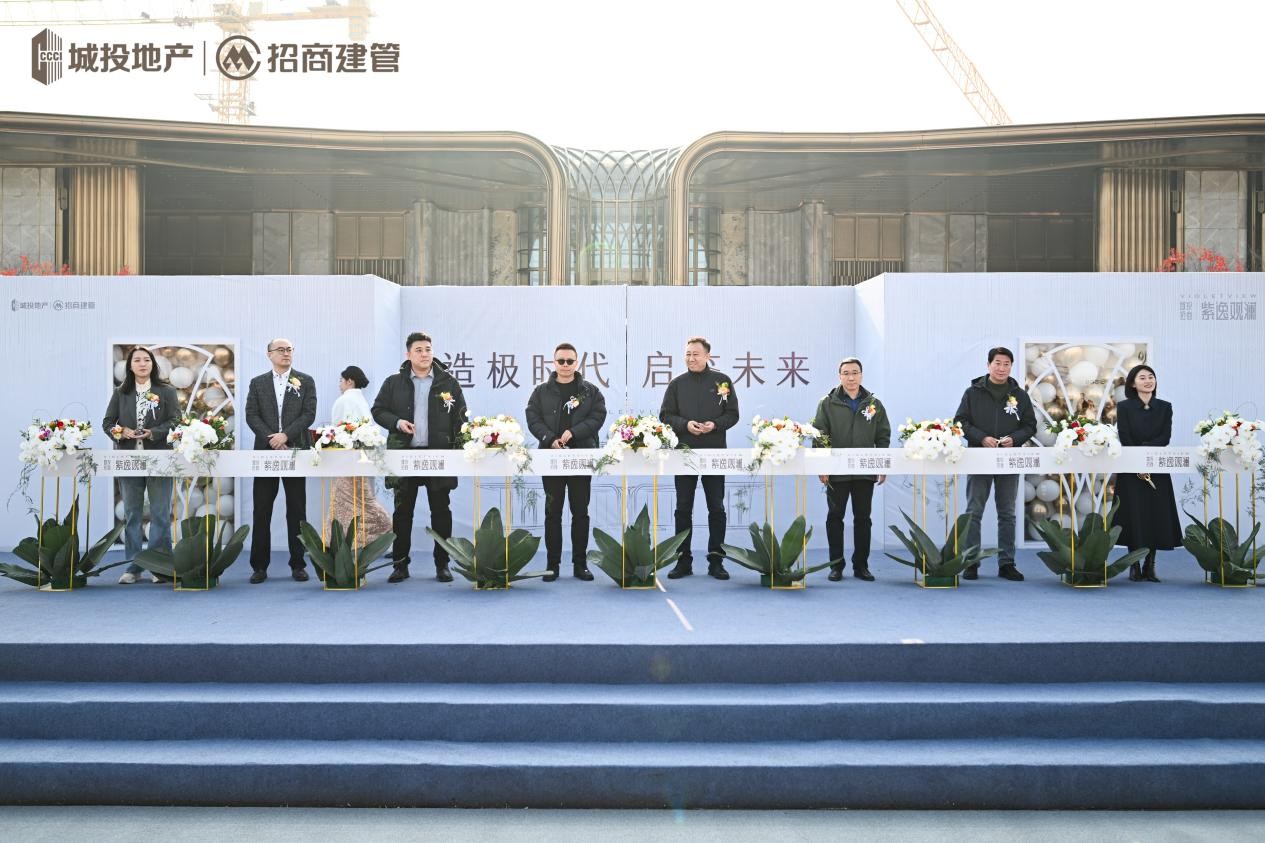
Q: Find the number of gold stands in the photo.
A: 9